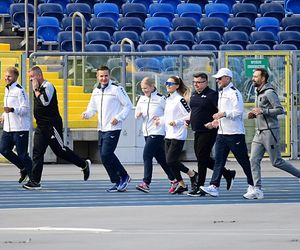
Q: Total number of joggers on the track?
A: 8